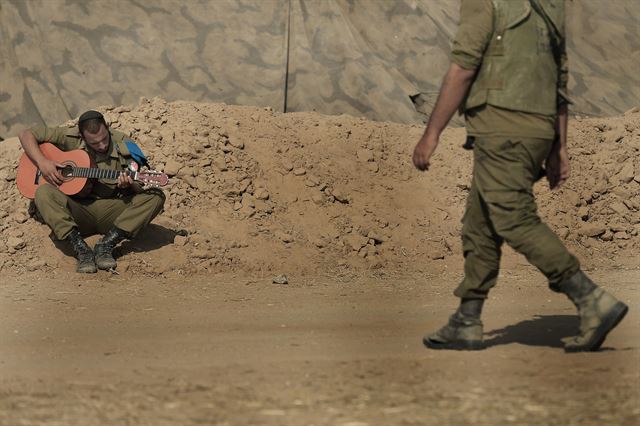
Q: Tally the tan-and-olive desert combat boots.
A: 2